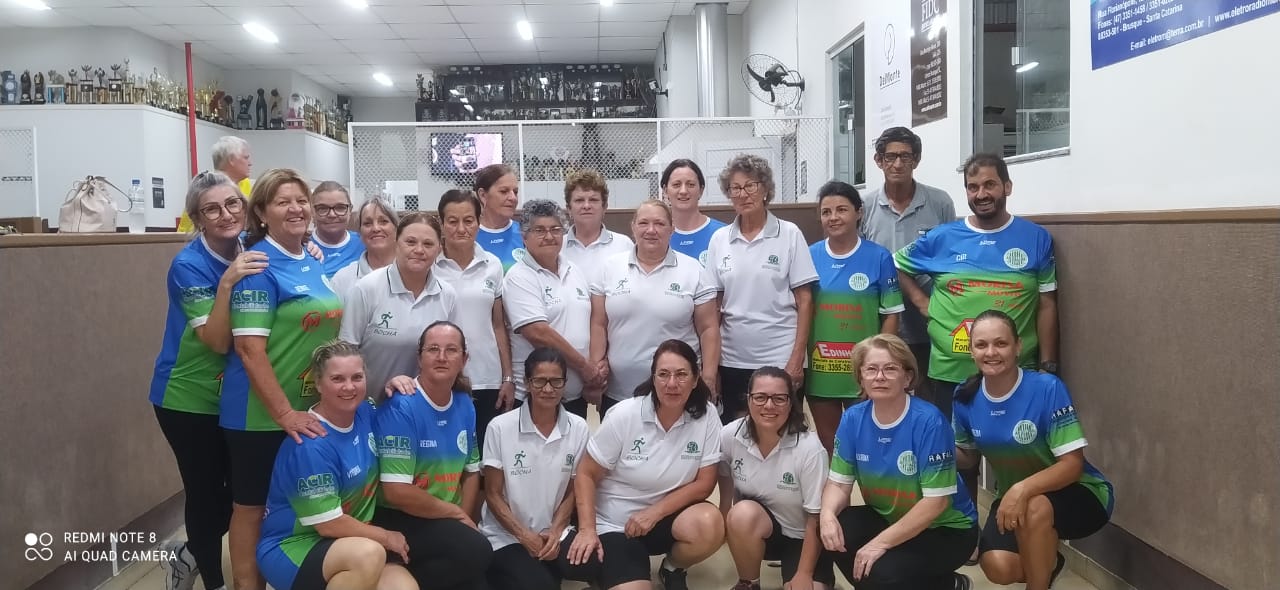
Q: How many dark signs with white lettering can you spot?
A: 2